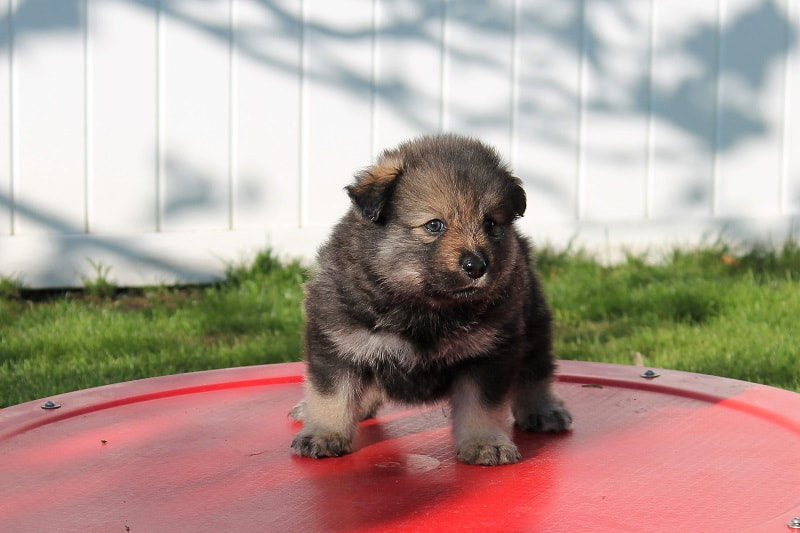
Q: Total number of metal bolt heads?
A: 3